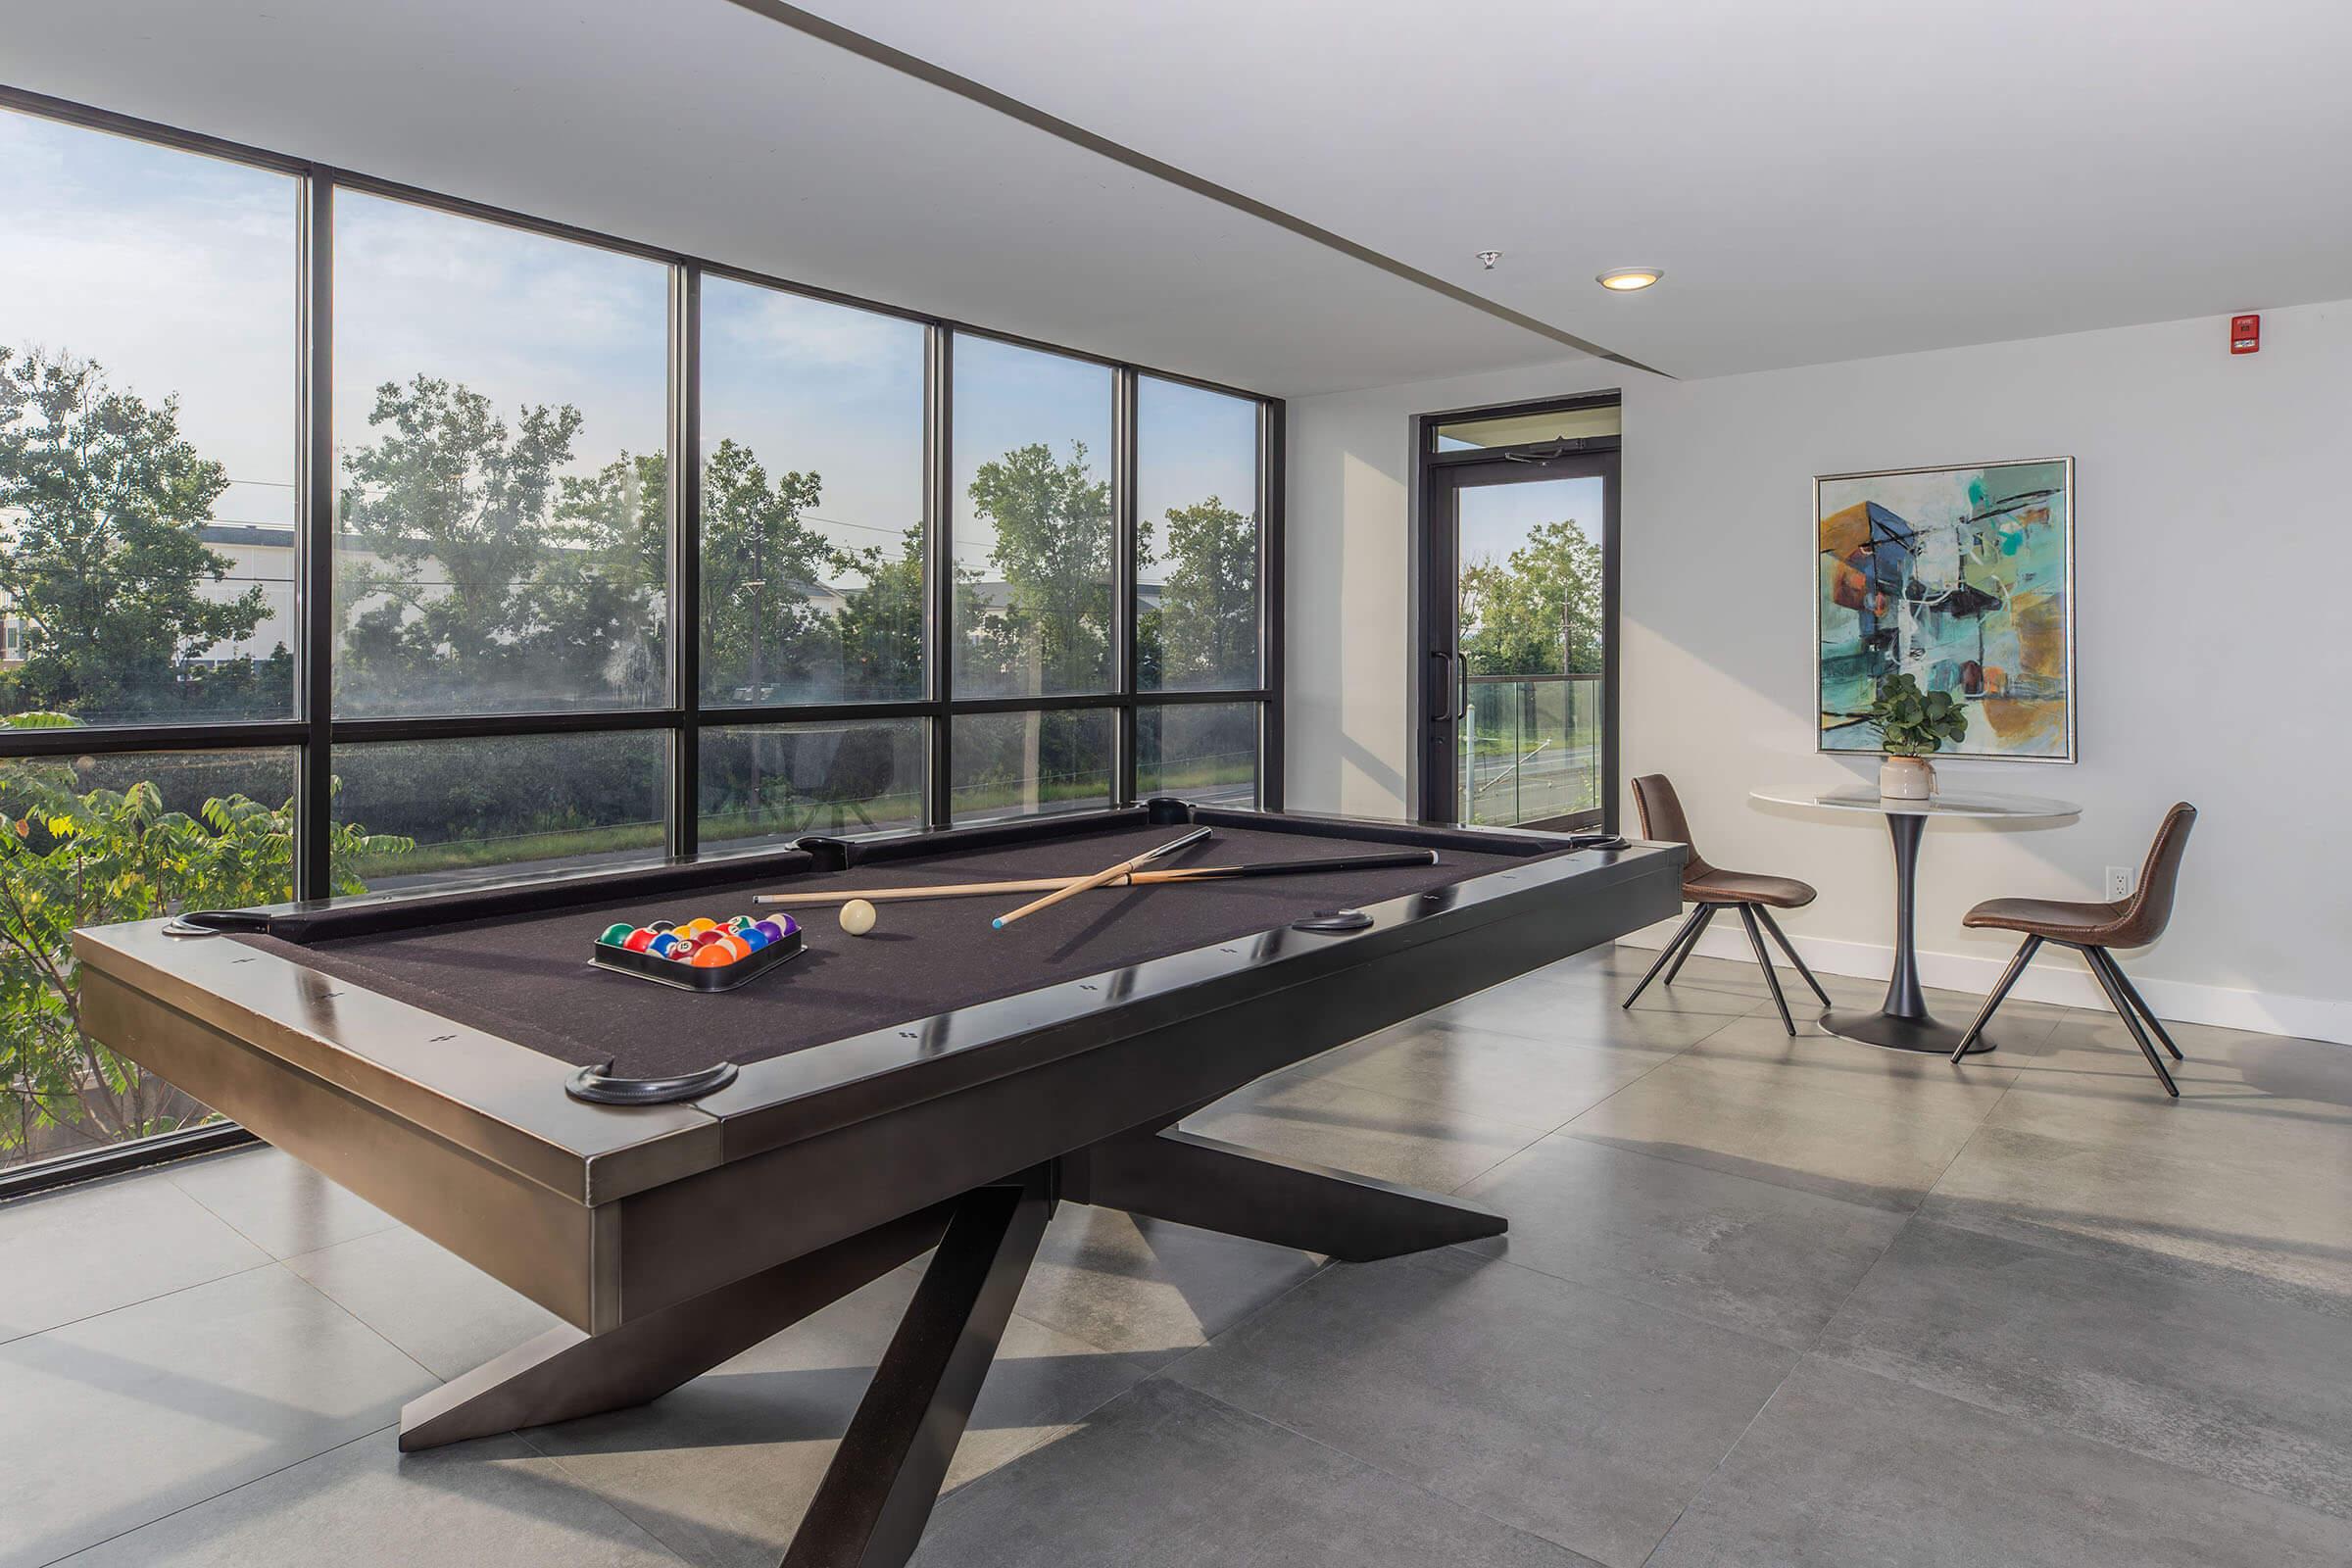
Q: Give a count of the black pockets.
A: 6